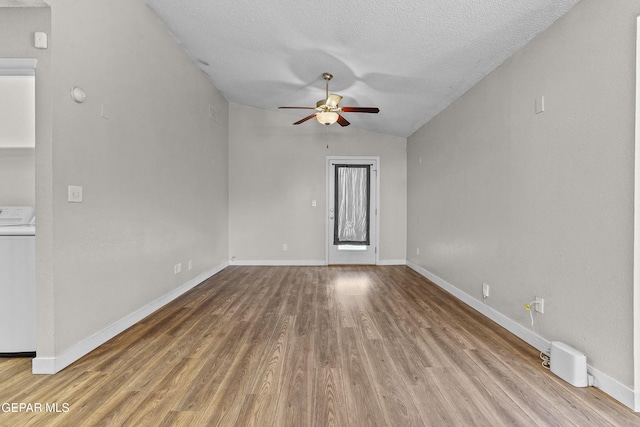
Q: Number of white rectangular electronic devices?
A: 1